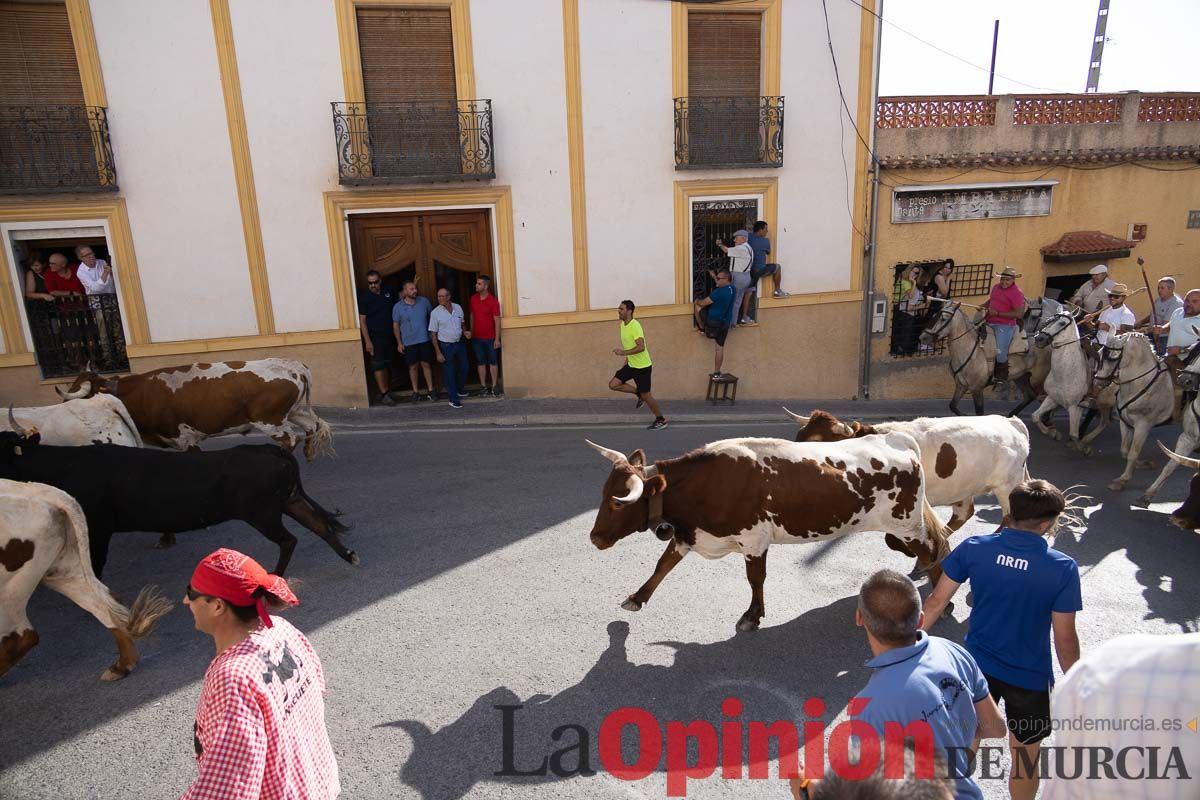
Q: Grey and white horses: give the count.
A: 5